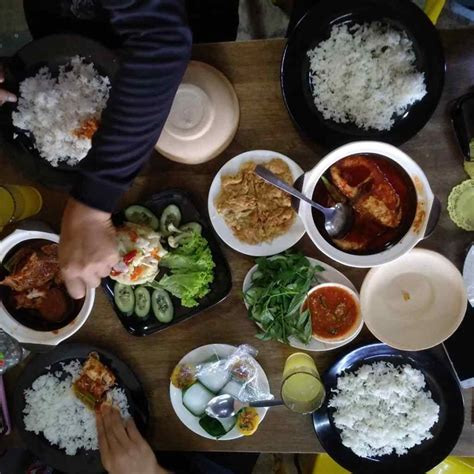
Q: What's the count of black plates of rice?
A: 4